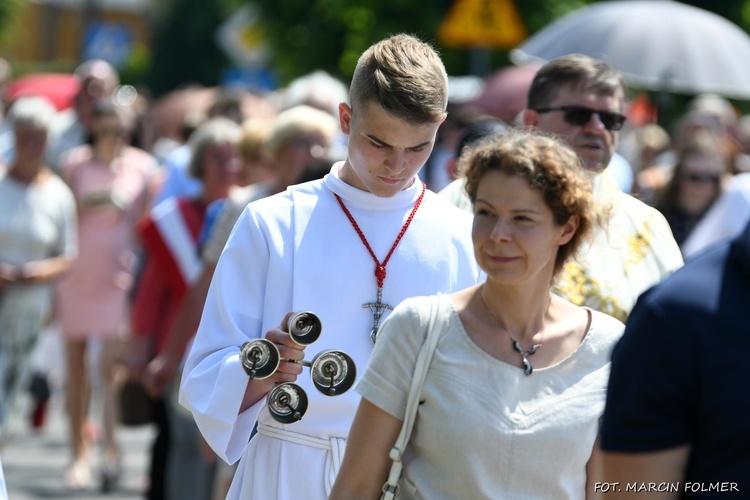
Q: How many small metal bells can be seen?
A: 4